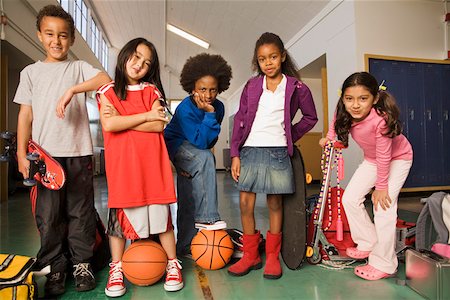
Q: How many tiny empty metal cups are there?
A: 0